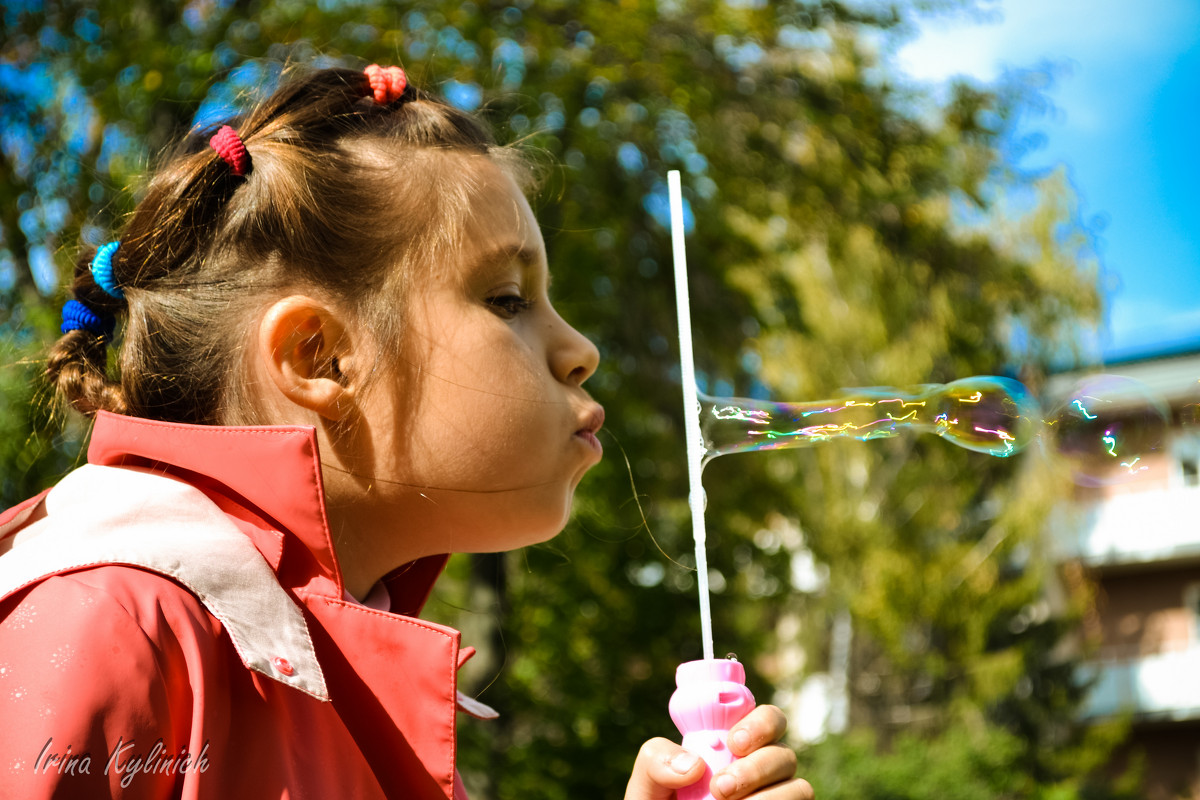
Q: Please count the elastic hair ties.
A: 4